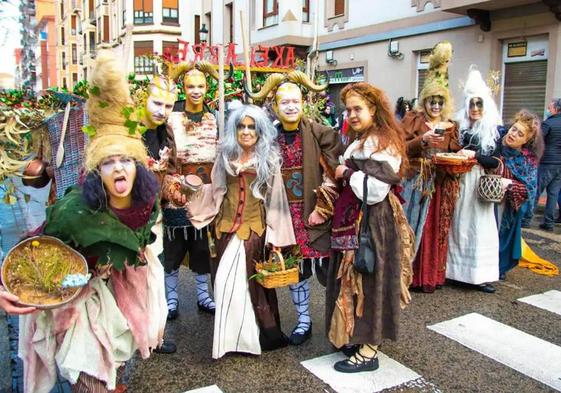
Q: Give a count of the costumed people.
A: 9